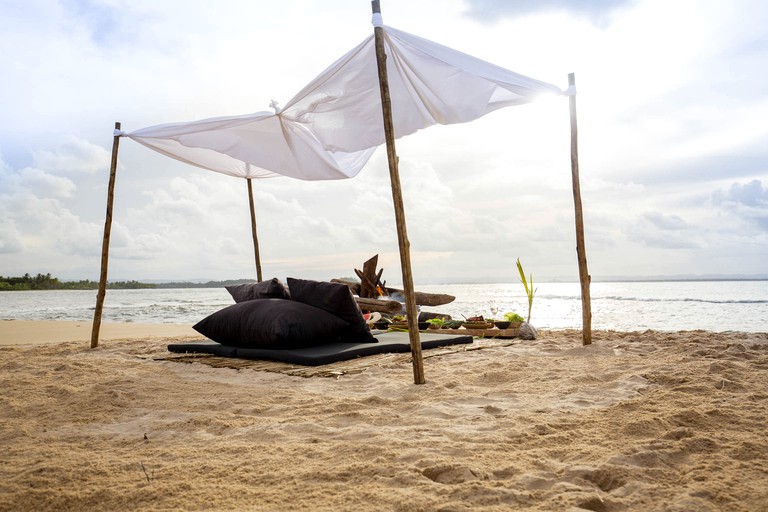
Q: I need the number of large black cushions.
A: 3